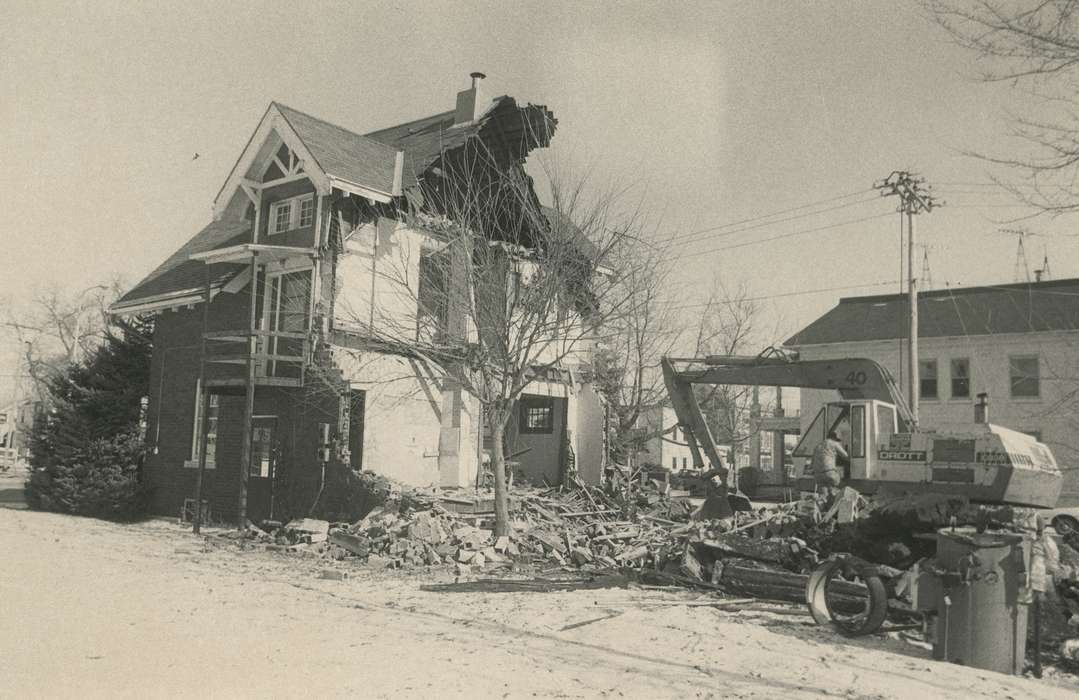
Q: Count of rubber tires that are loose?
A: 1